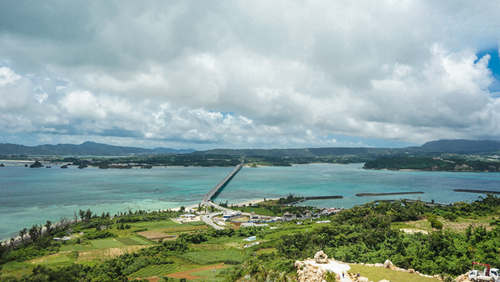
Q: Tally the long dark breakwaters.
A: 3